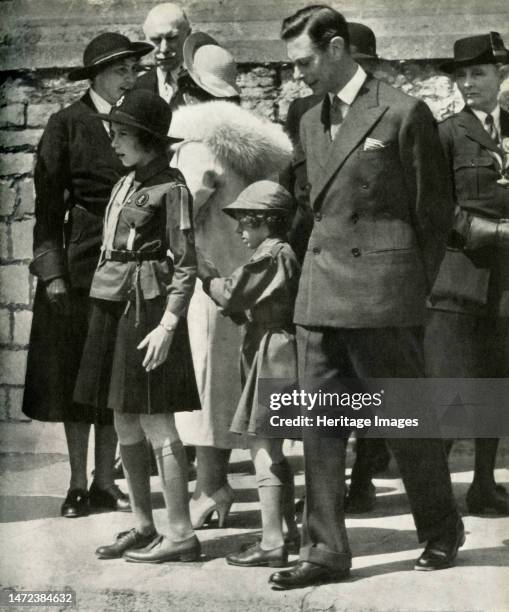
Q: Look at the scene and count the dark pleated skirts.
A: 1